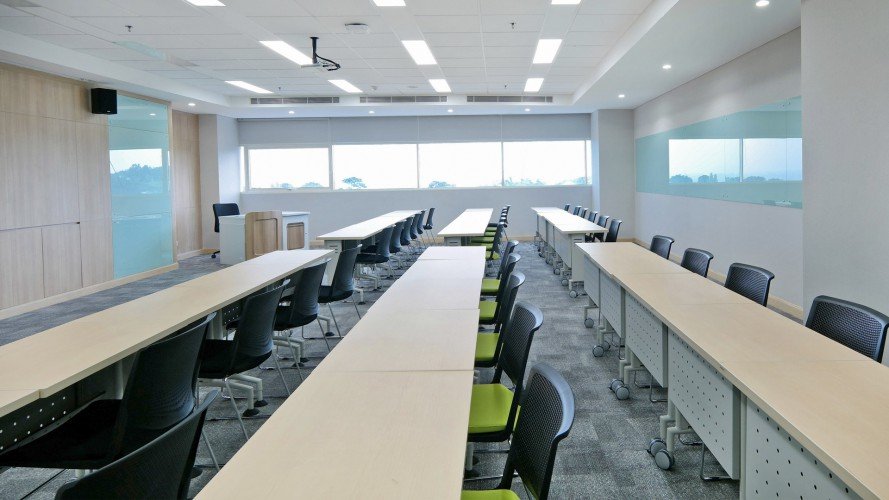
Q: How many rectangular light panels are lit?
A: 10